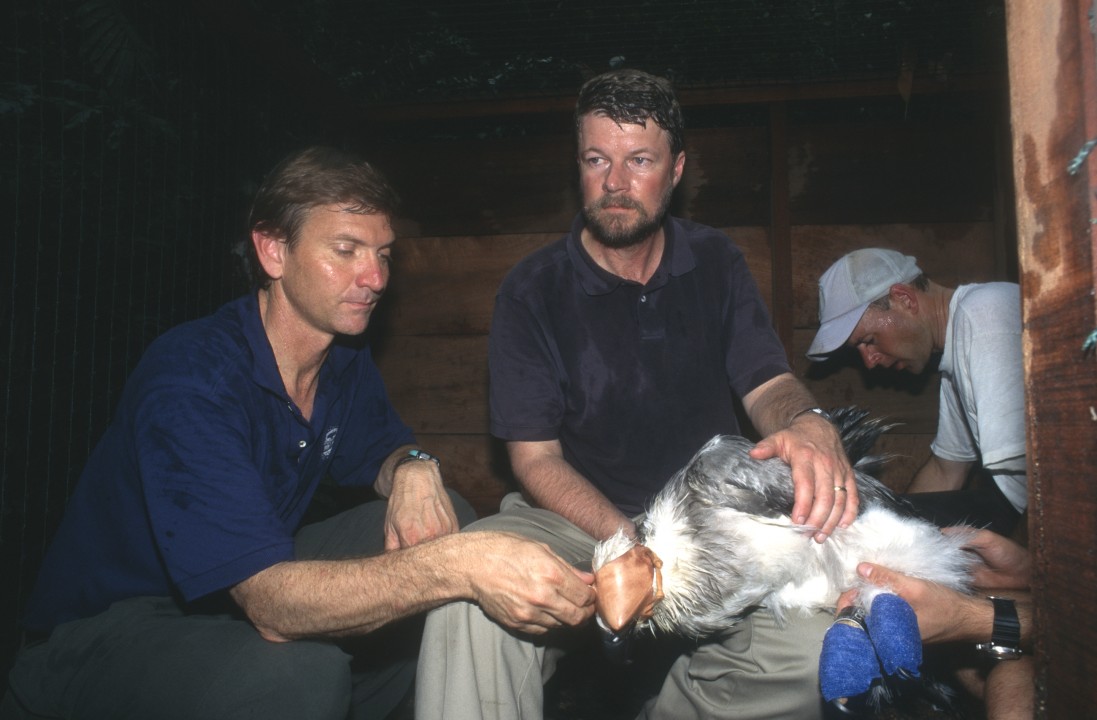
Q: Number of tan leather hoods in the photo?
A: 1